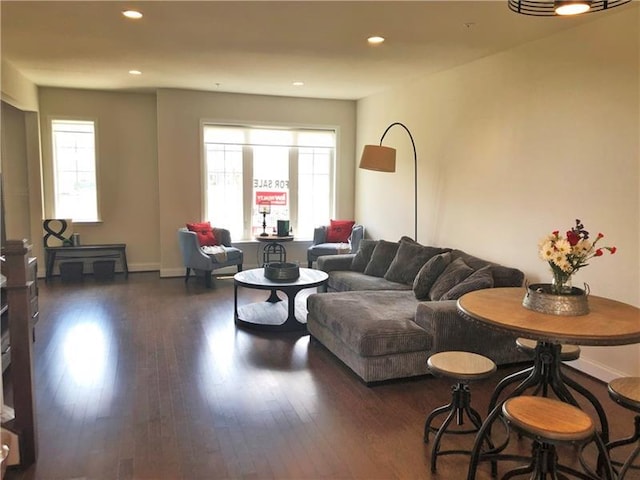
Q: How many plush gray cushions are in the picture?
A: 6